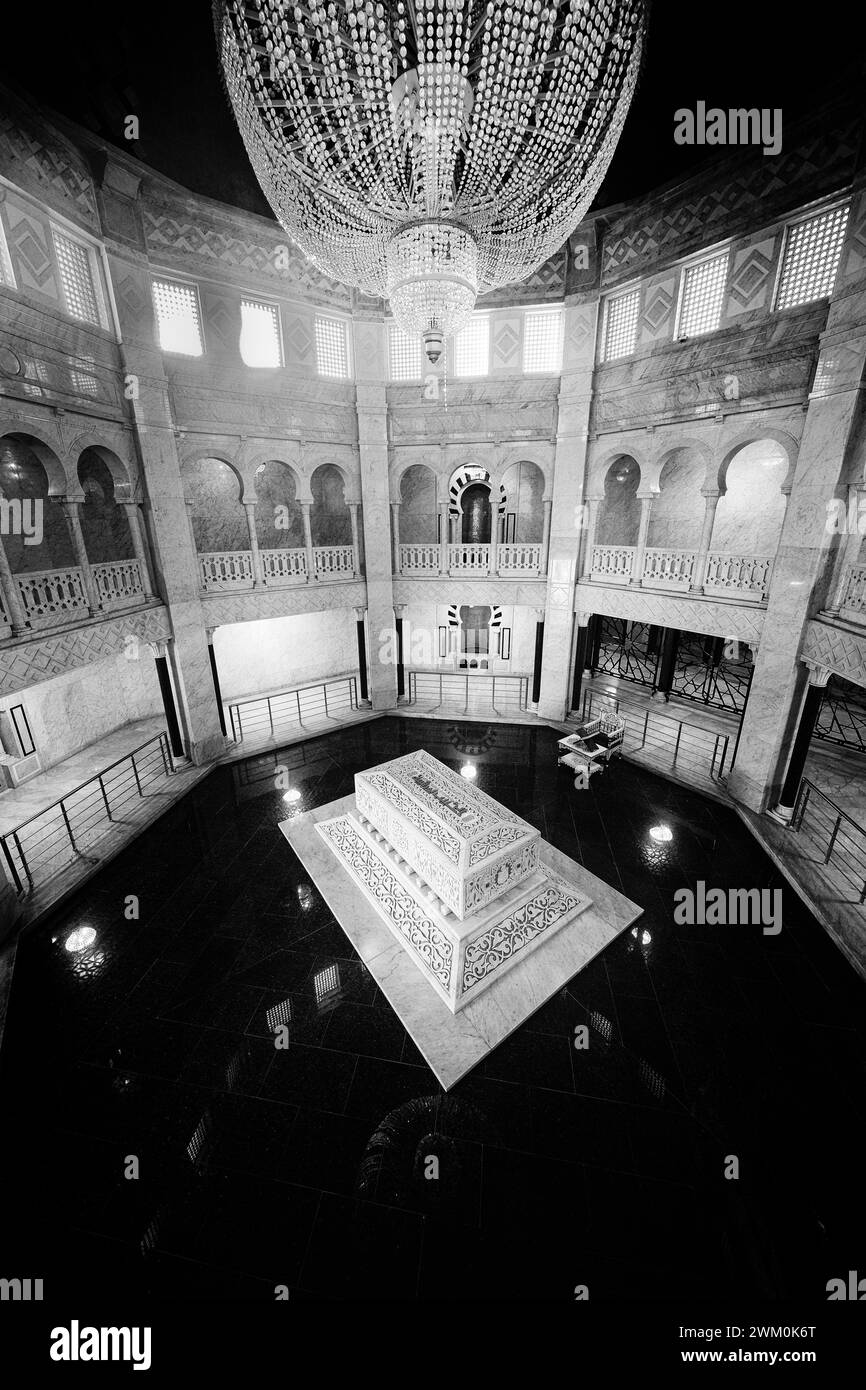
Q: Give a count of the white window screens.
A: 11